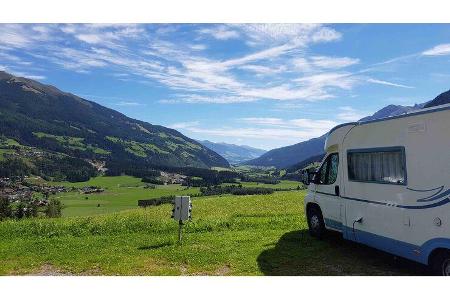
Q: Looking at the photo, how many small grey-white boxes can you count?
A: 1